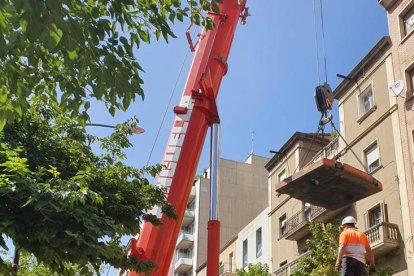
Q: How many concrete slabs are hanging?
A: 1